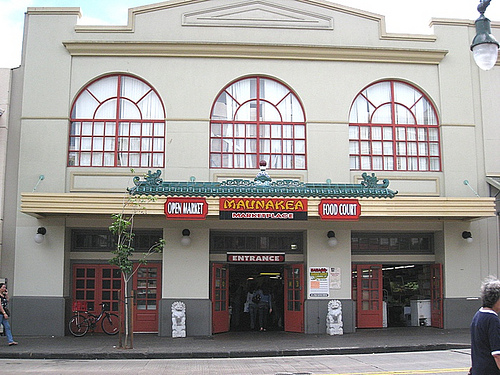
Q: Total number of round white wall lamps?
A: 4